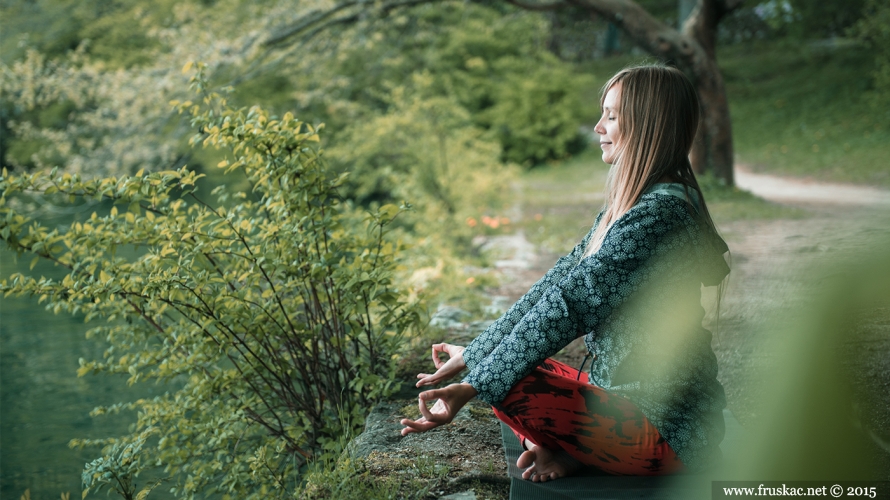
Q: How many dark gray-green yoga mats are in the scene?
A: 1